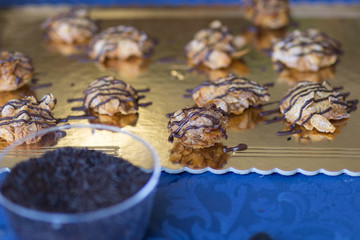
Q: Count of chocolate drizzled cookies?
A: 11